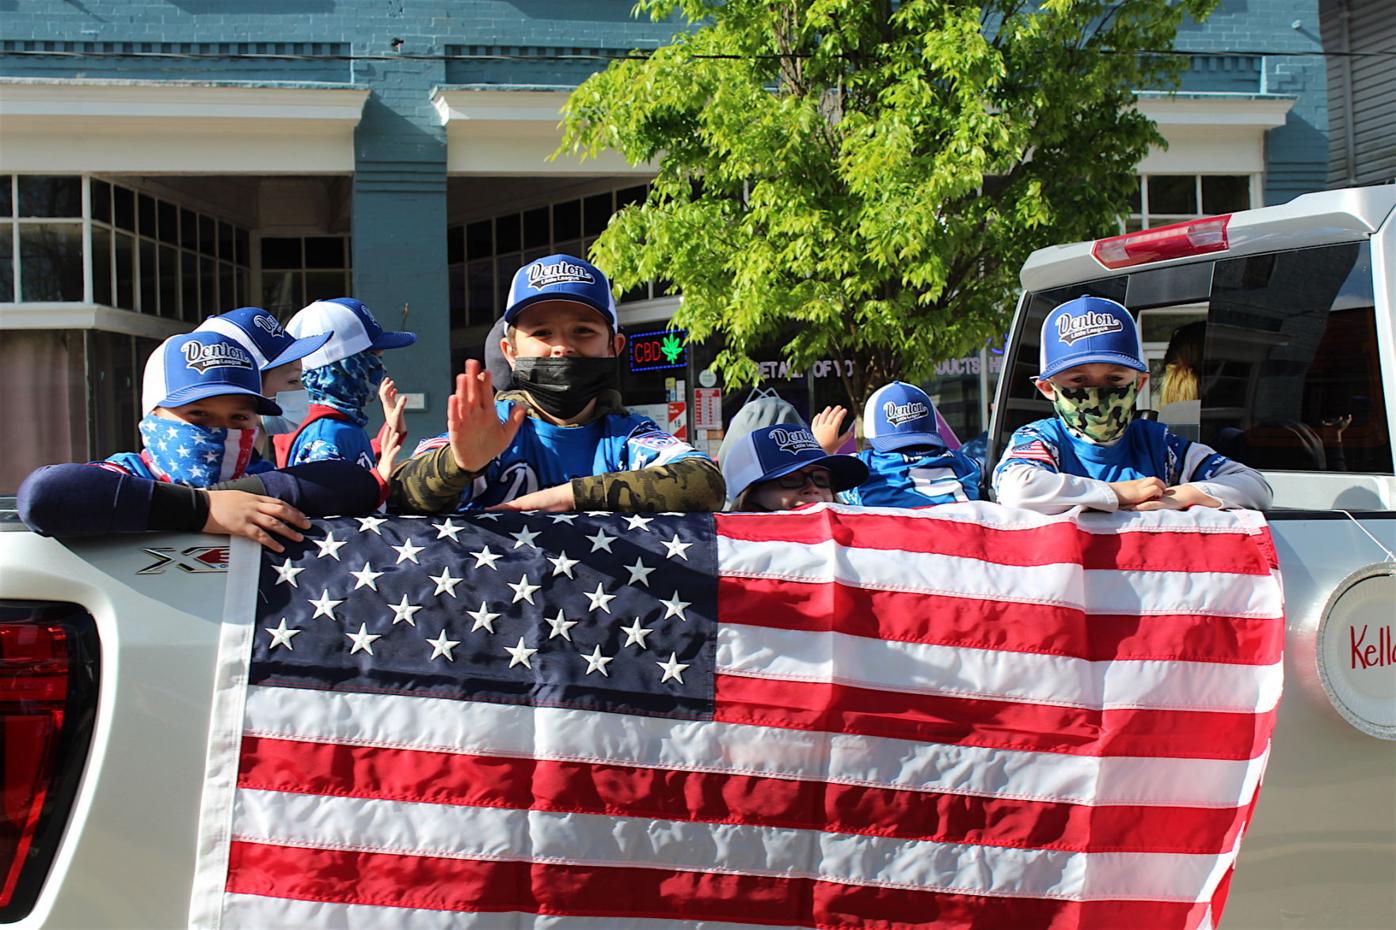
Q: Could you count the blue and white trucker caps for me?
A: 7